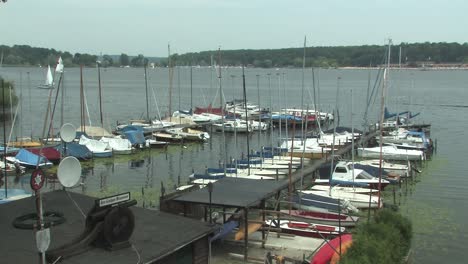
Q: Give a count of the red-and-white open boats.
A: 2